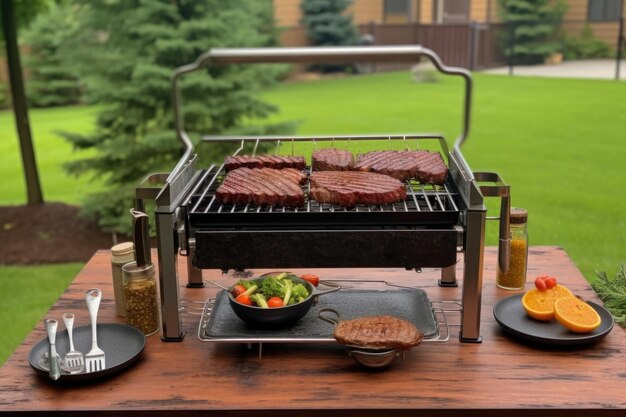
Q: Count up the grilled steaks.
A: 6